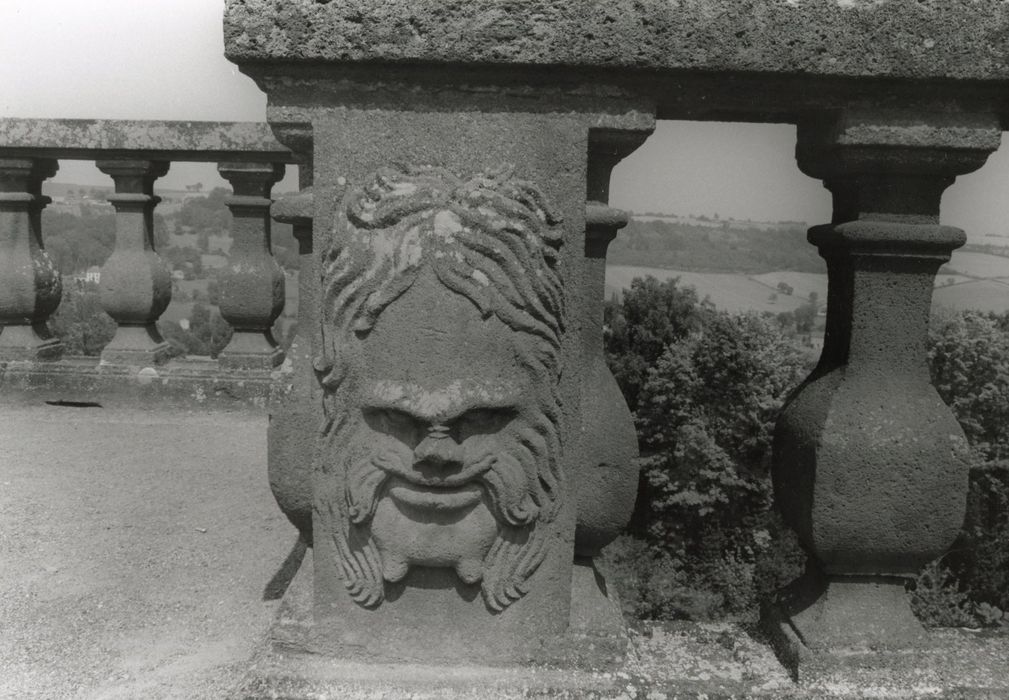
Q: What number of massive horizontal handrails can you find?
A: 2